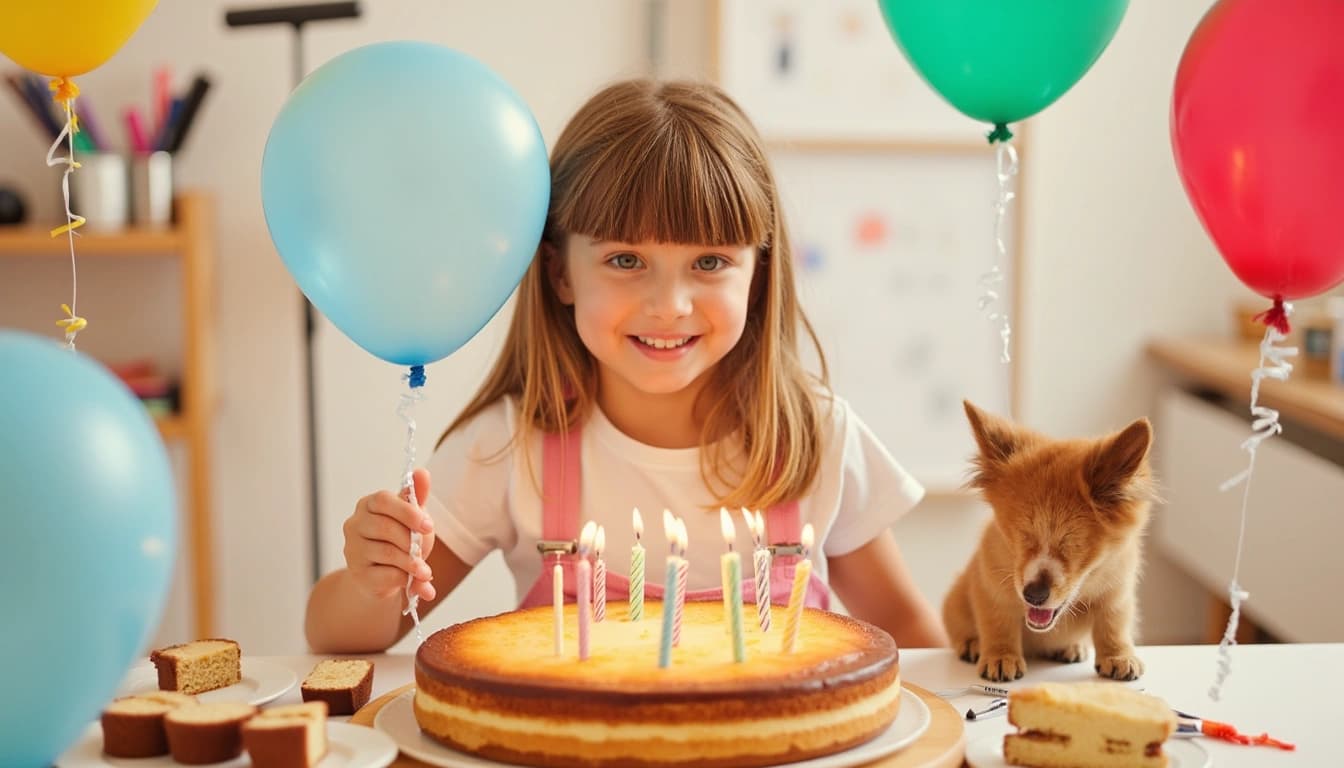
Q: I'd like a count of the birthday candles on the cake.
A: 9